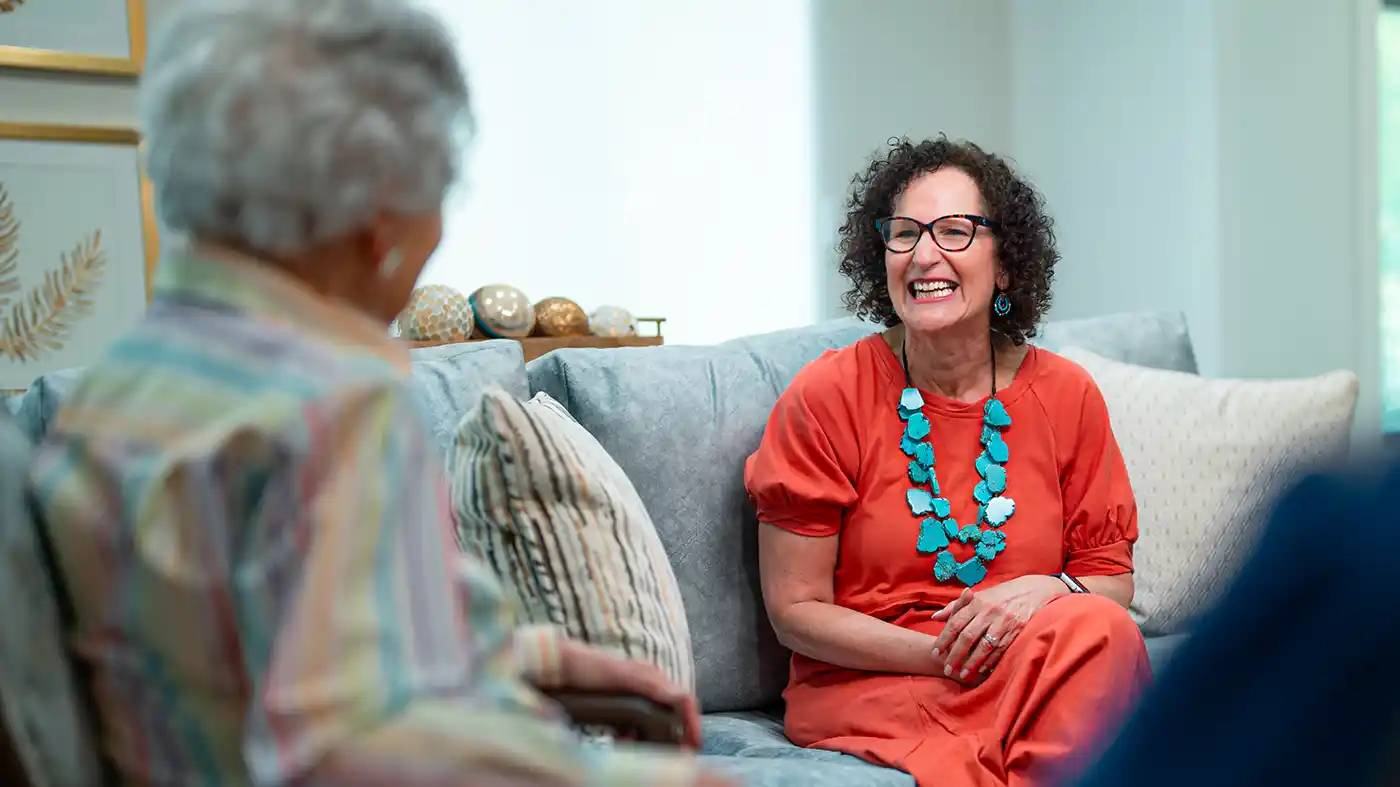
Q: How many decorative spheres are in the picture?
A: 4